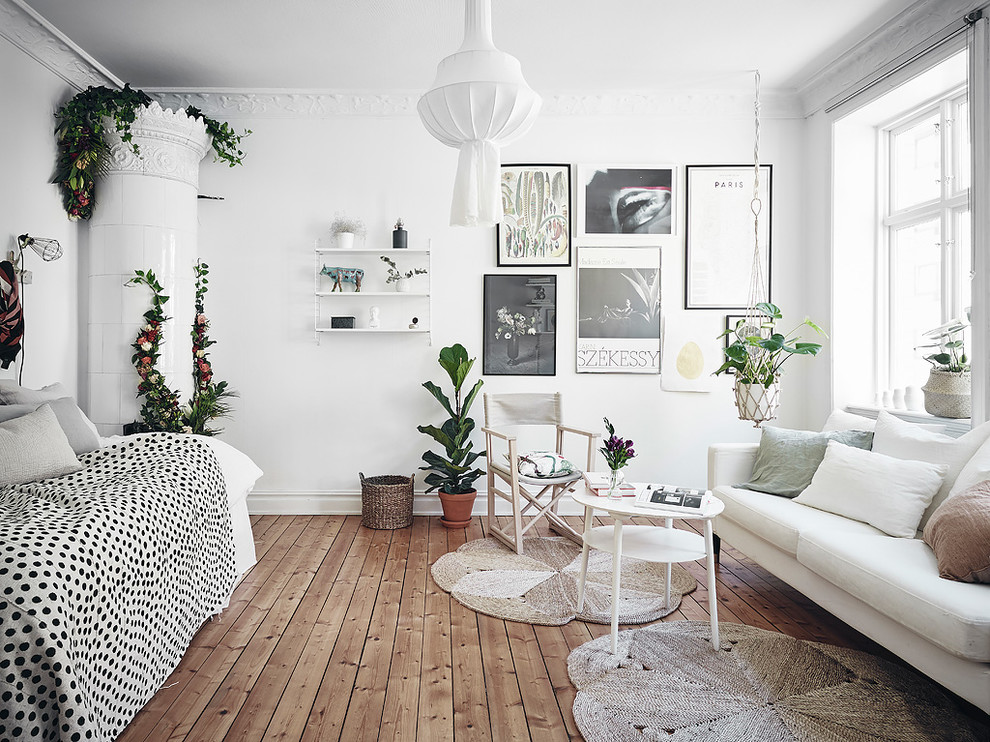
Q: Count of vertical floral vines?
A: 2